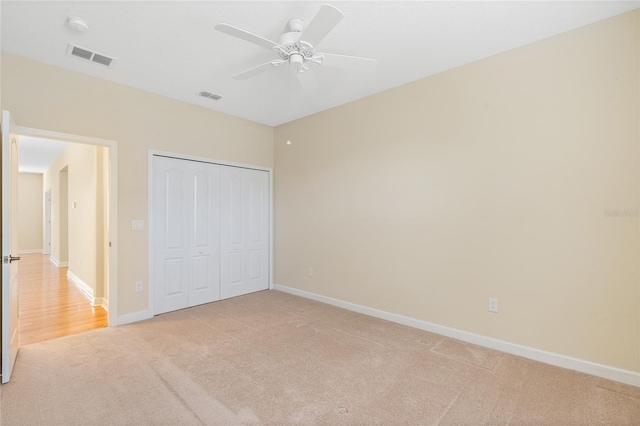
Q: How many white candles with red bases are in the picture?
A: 0